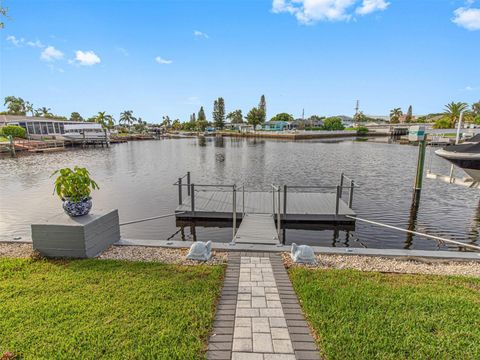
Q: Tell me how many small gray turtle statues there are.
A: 2